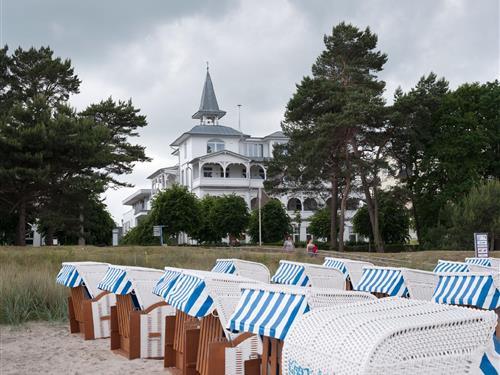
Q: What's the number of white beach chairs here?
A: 13